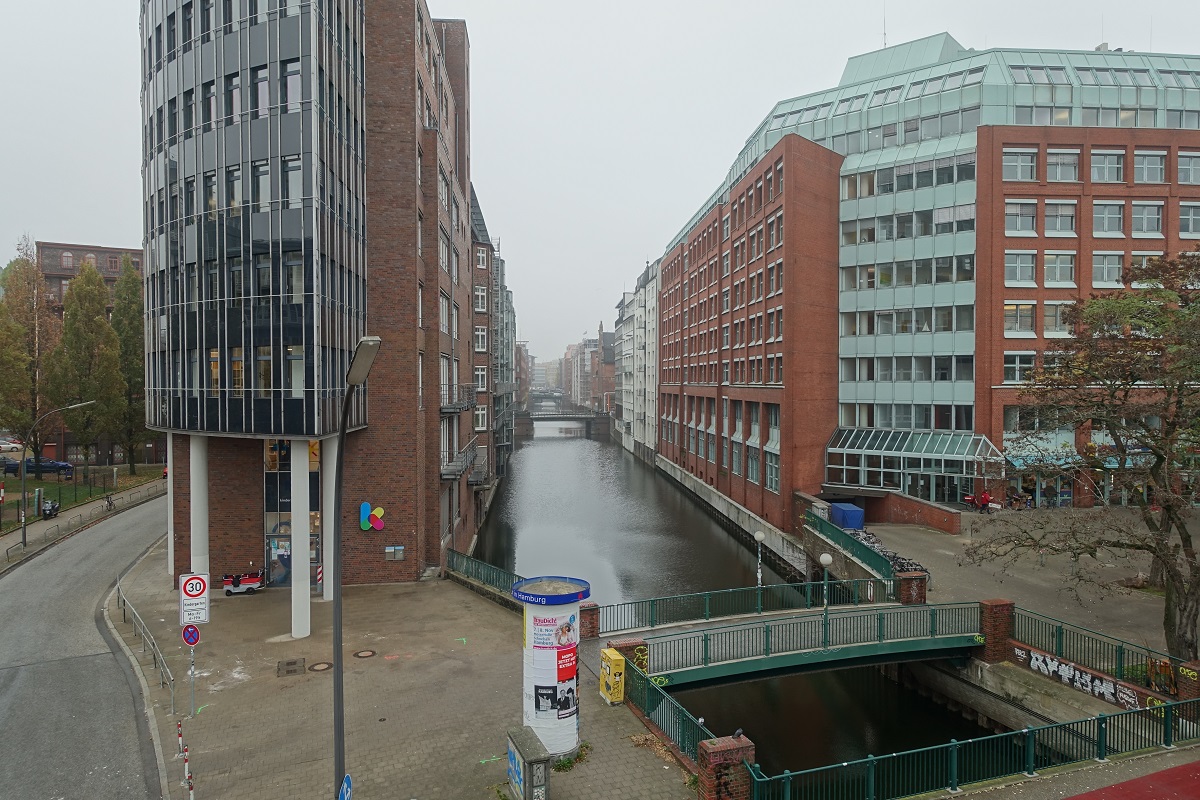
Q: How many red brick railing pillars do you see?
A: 6